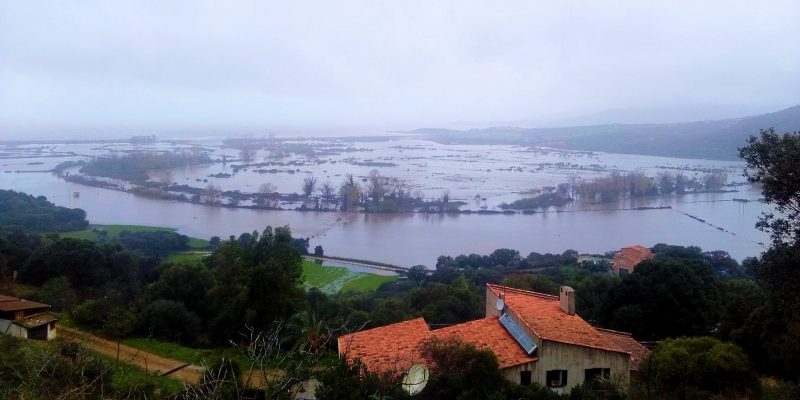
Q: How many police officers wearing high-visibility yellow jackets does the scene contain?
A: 0